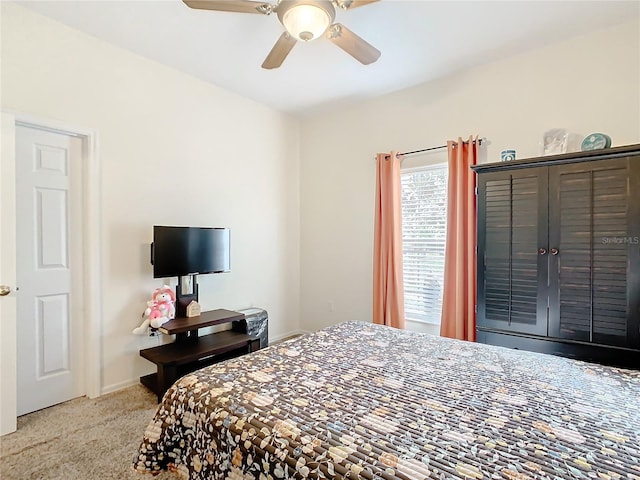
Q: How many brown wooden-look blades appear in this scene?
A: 4